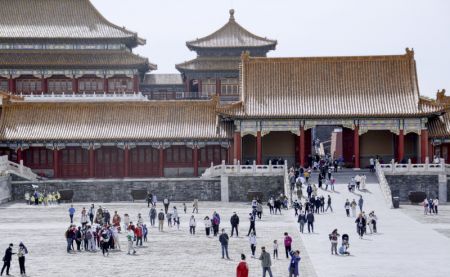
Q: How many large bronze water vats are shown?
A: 4